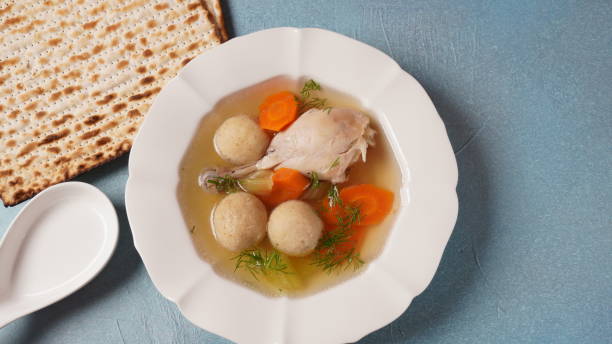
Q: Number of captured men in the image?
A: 0